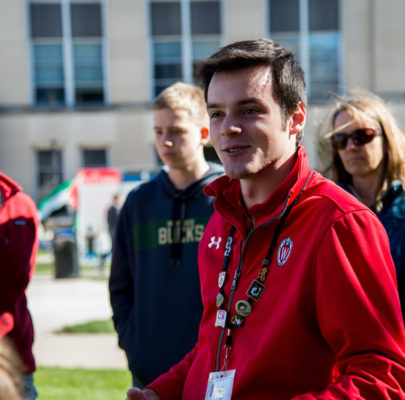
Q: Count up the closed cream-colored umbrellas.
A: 0